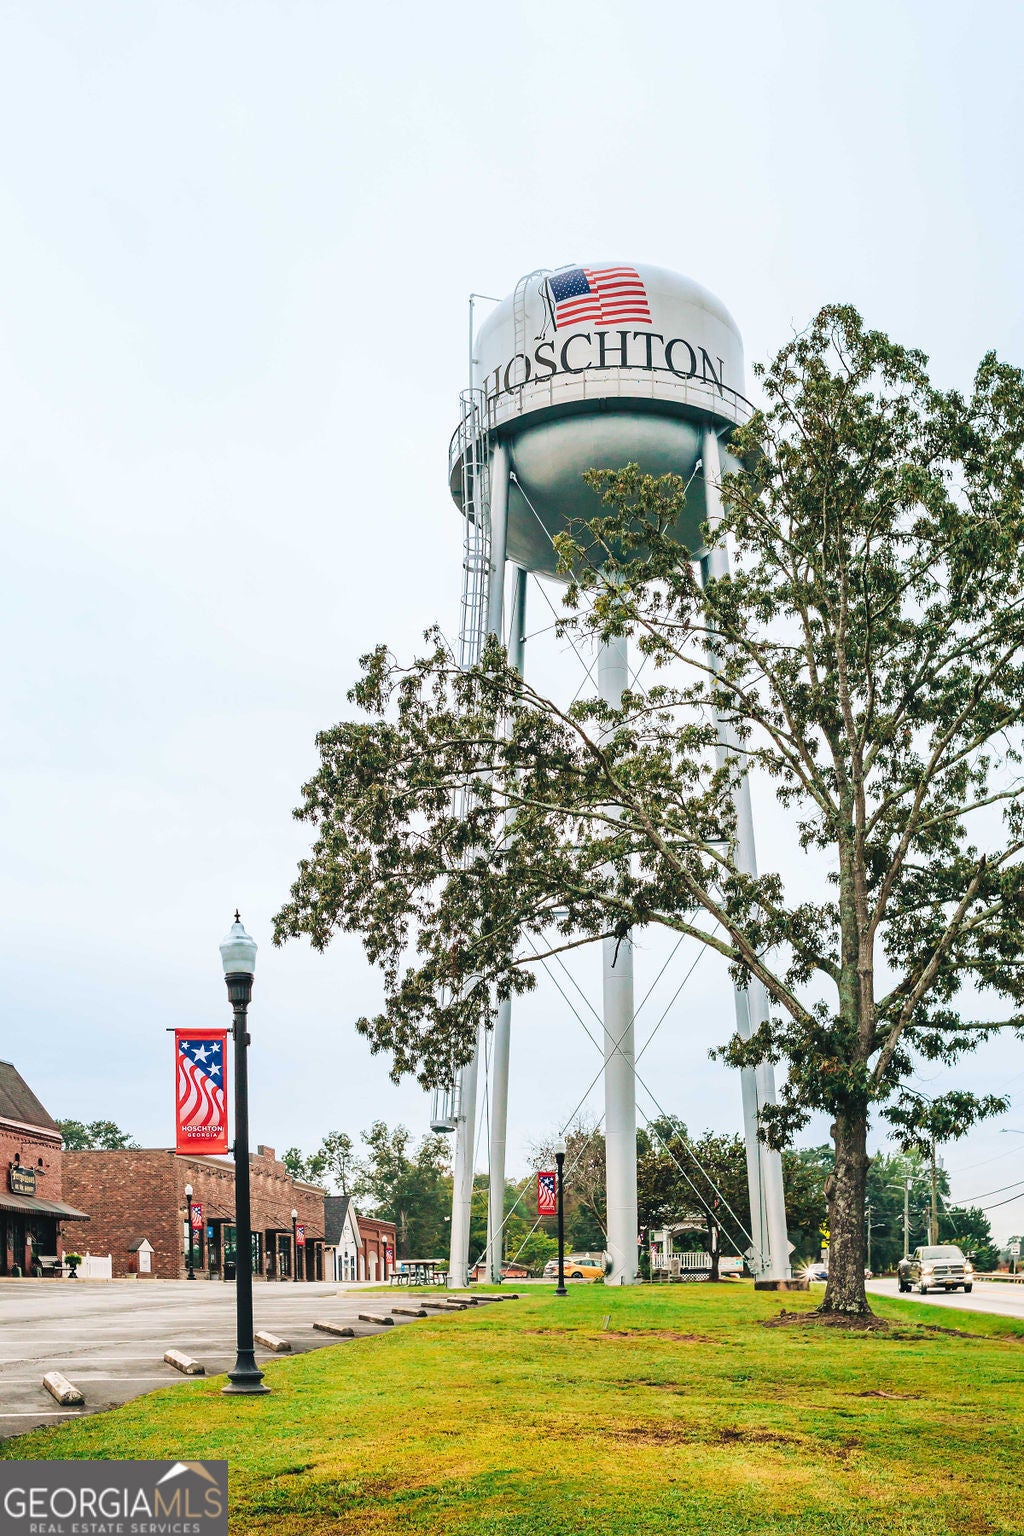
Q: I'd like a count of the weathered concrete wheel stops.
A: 10